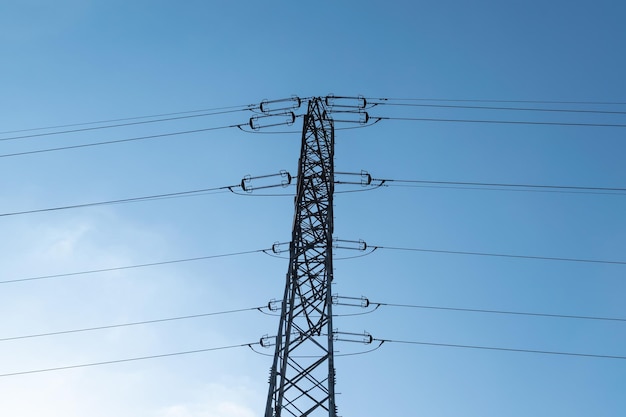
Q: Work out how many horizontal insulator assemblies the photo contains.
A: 12